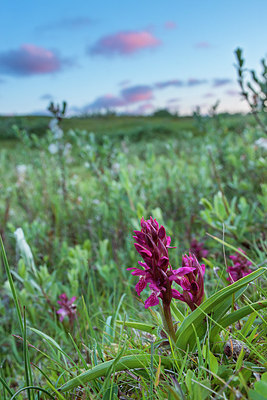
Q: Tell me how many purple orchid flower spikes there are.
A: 5